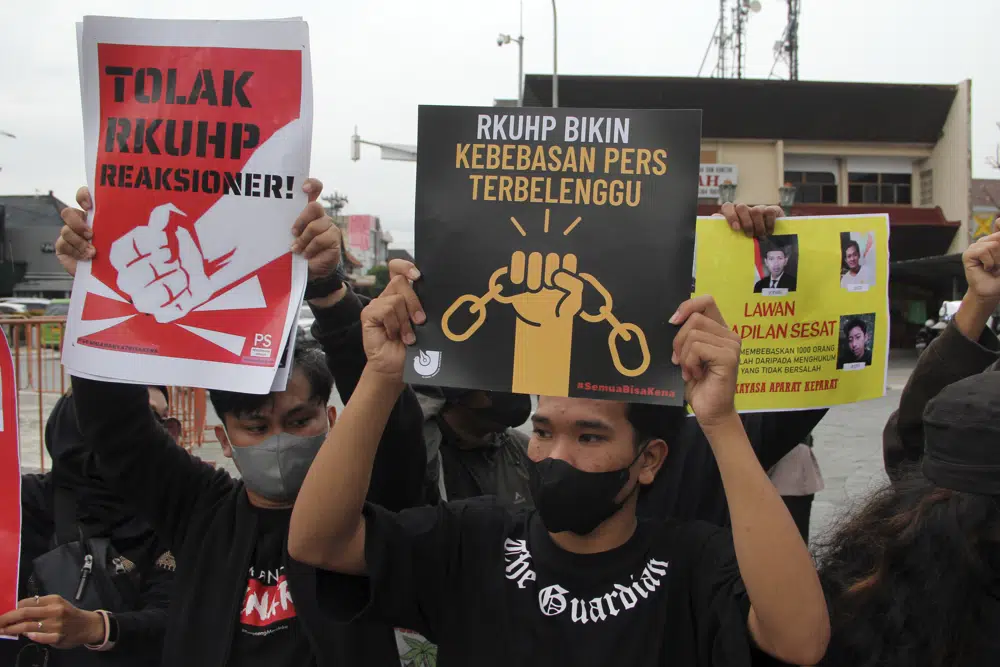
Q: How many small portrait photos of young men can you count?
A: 3